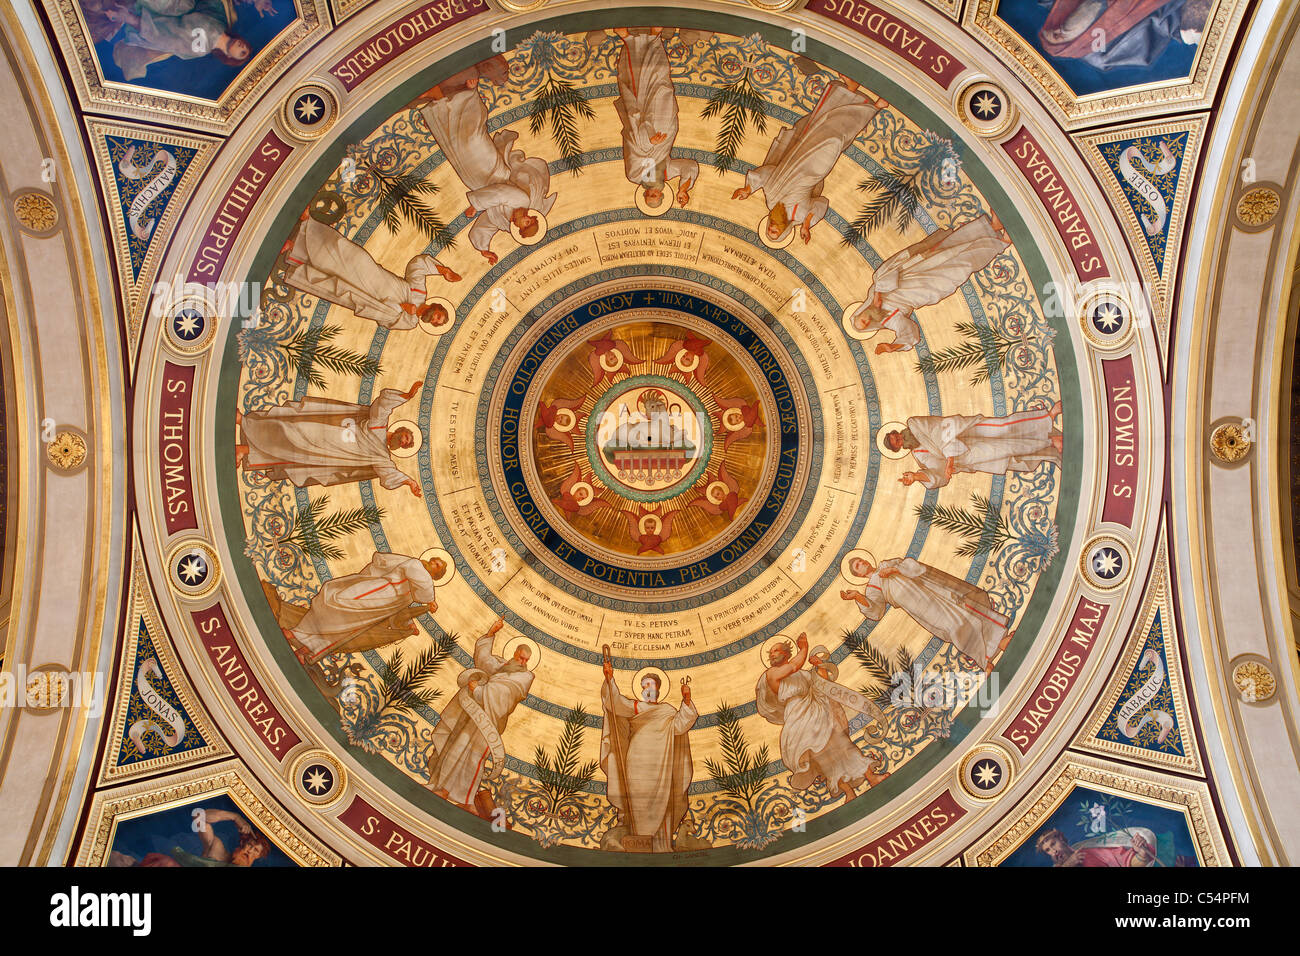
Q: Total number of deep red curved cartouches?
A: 10